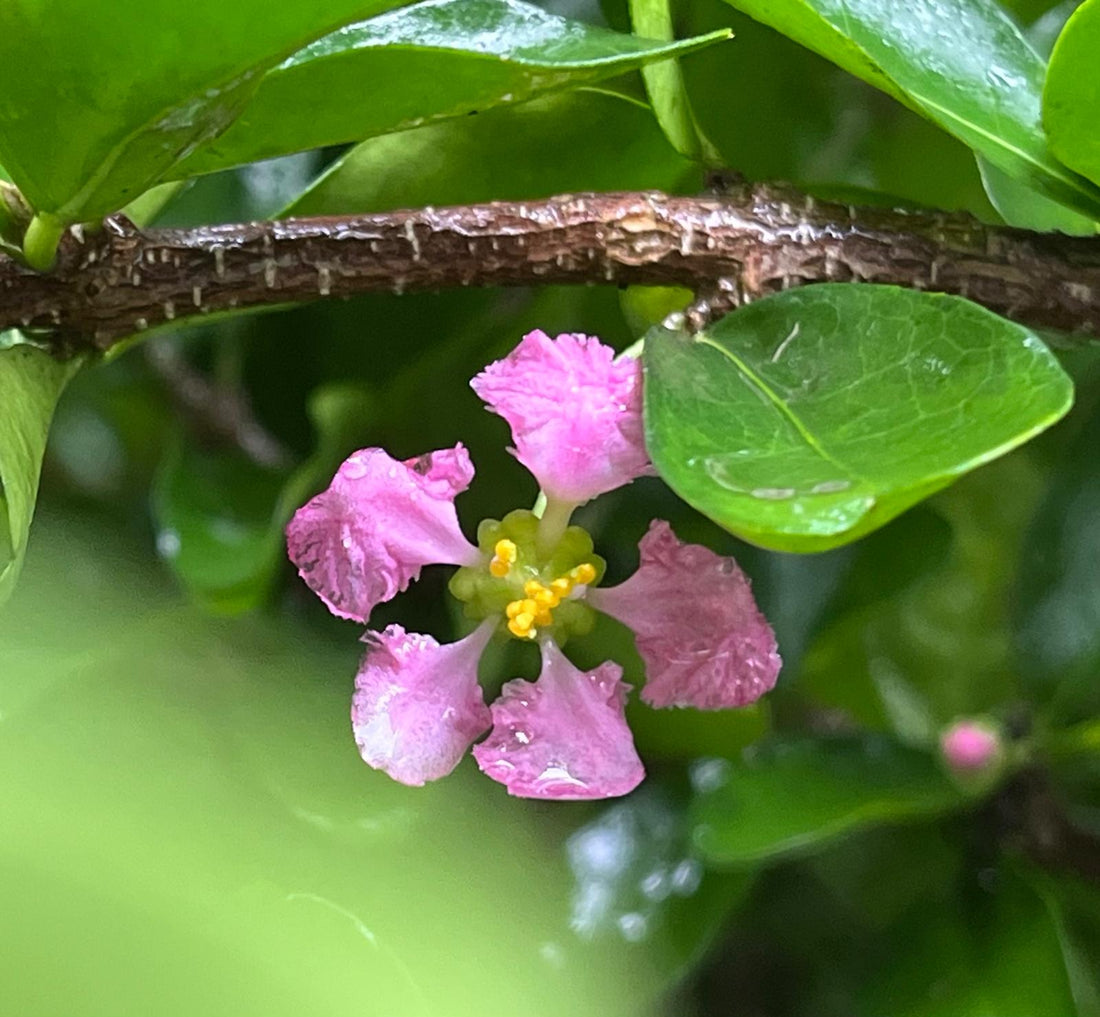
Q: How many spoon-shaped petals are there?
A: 5